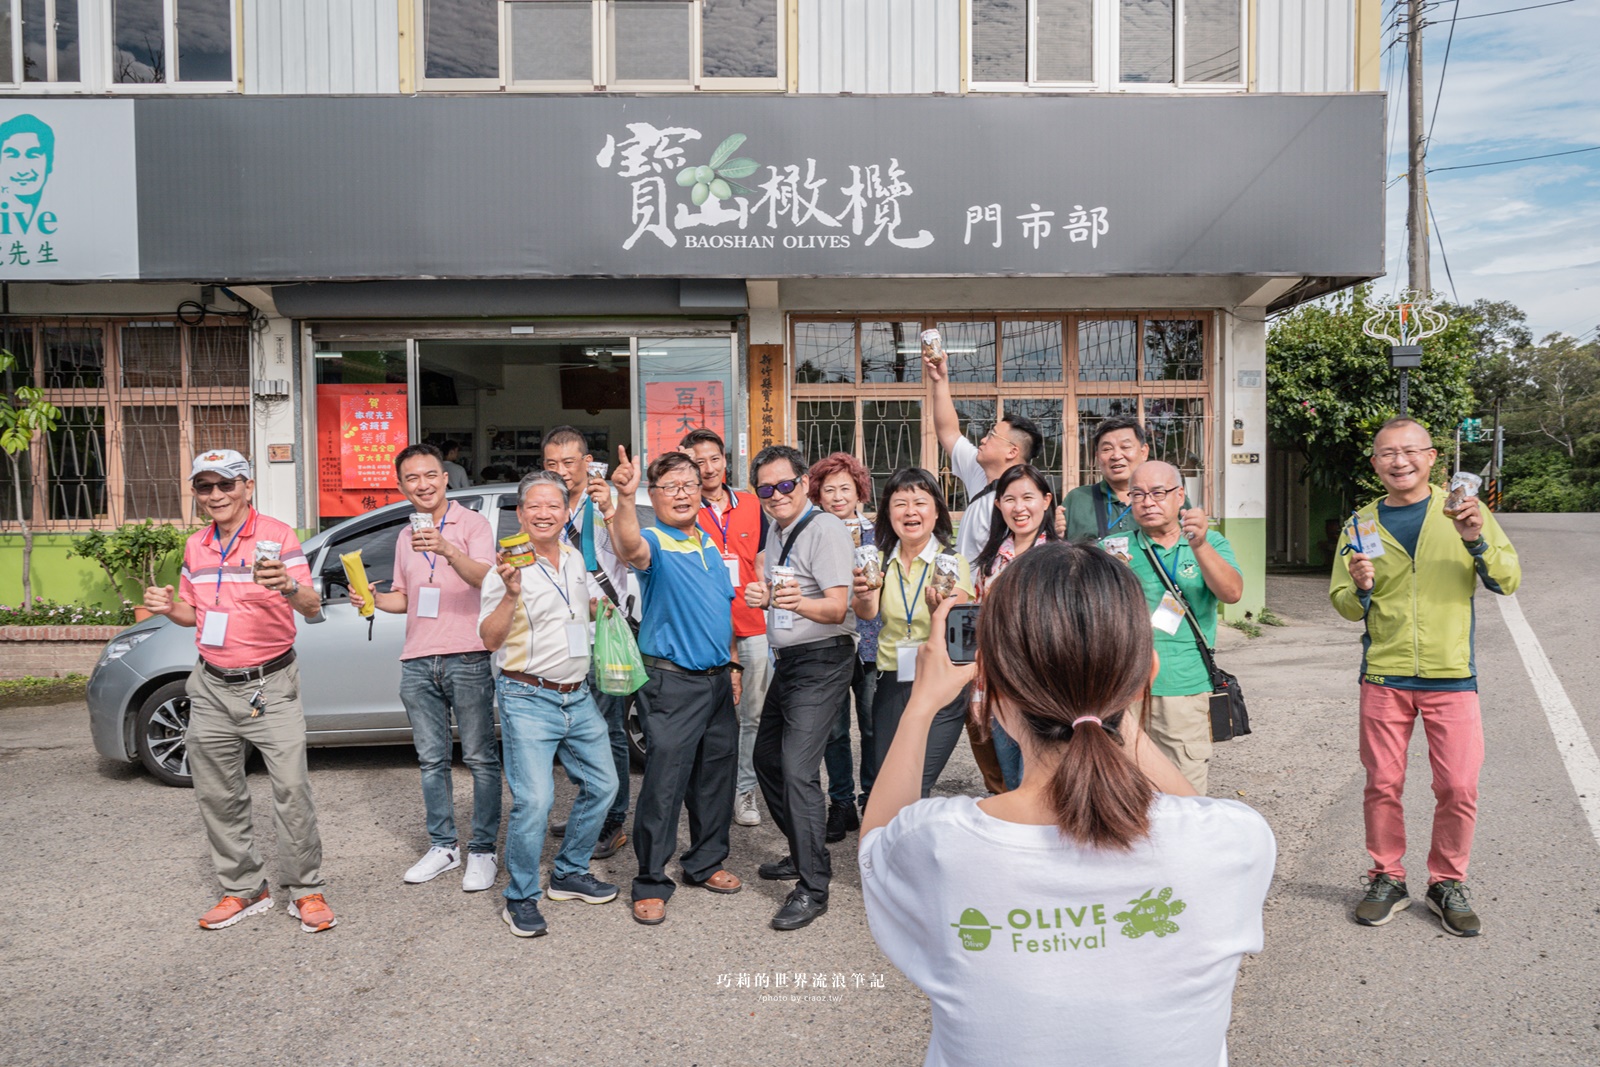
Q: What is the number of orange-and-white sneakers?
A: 2